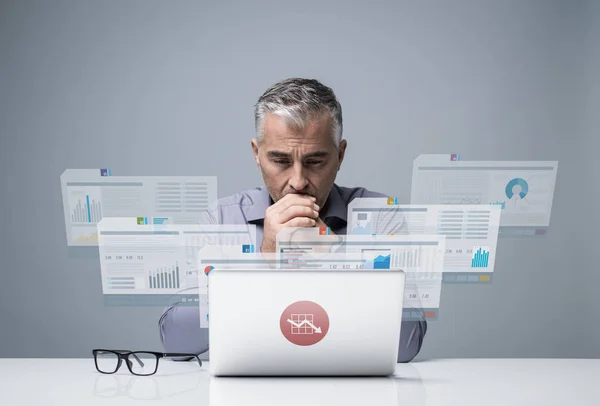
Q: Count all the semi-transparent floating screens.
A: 6